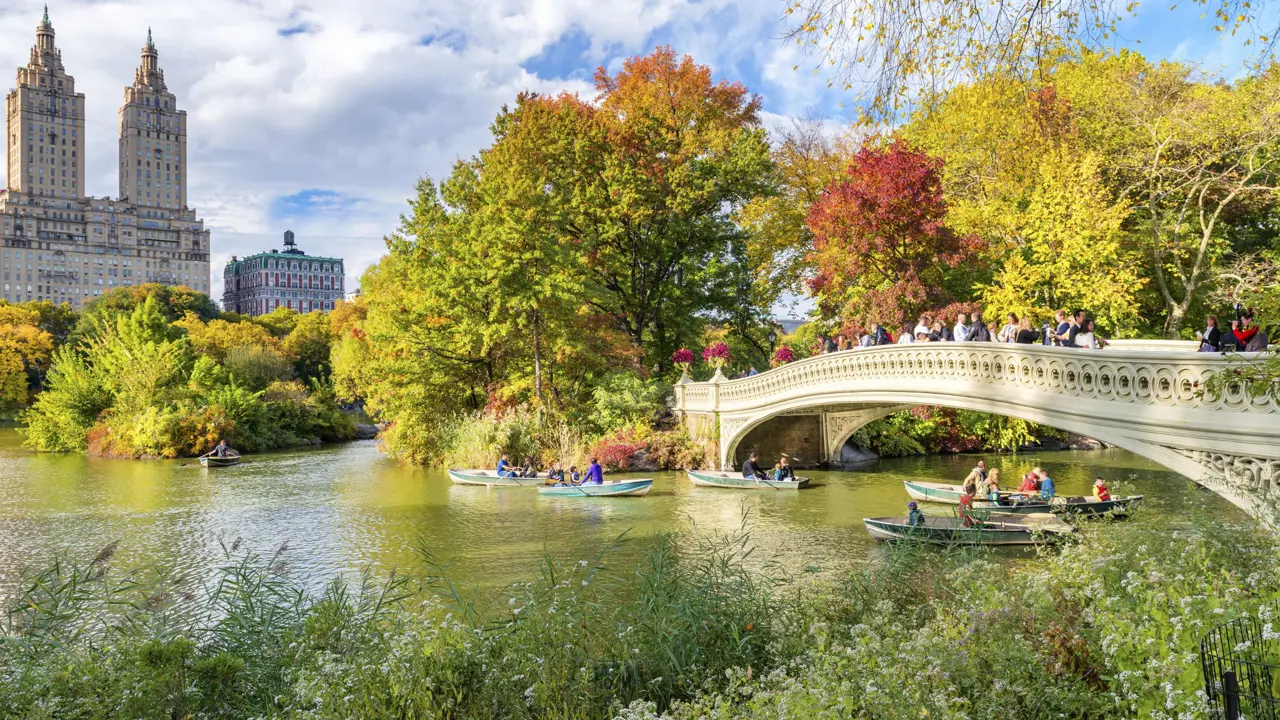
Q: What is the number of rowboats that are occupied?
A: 7